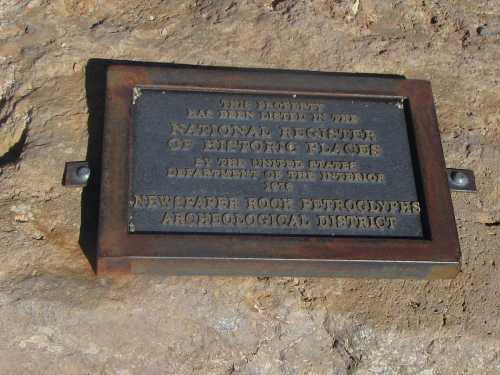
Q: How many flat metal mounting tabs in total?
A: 2